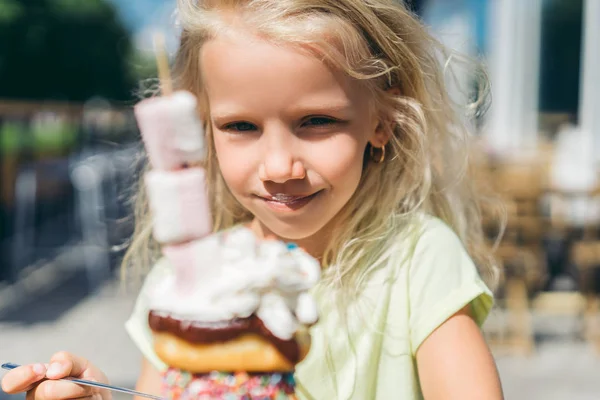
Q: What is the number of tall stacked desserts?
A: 1